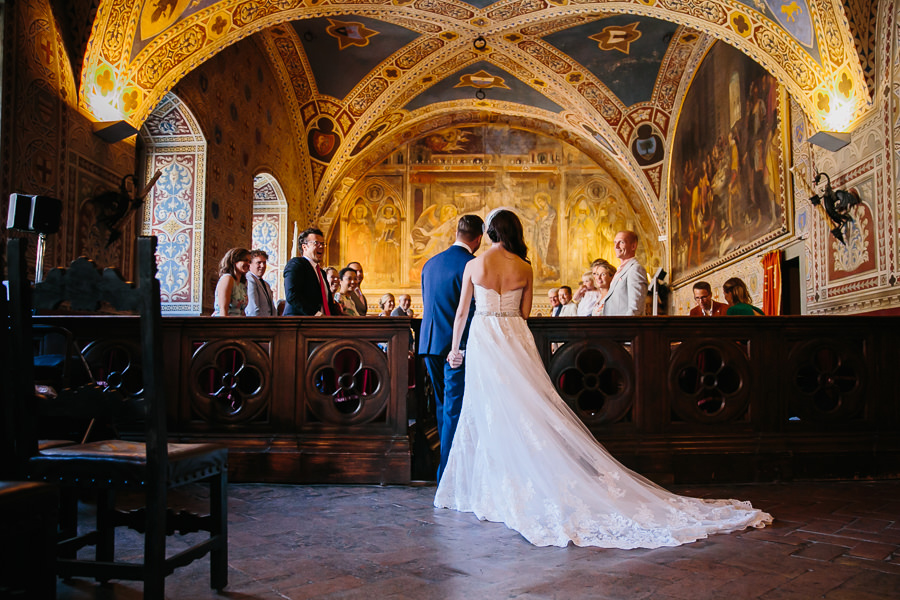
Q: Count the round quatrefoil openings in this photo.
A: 6